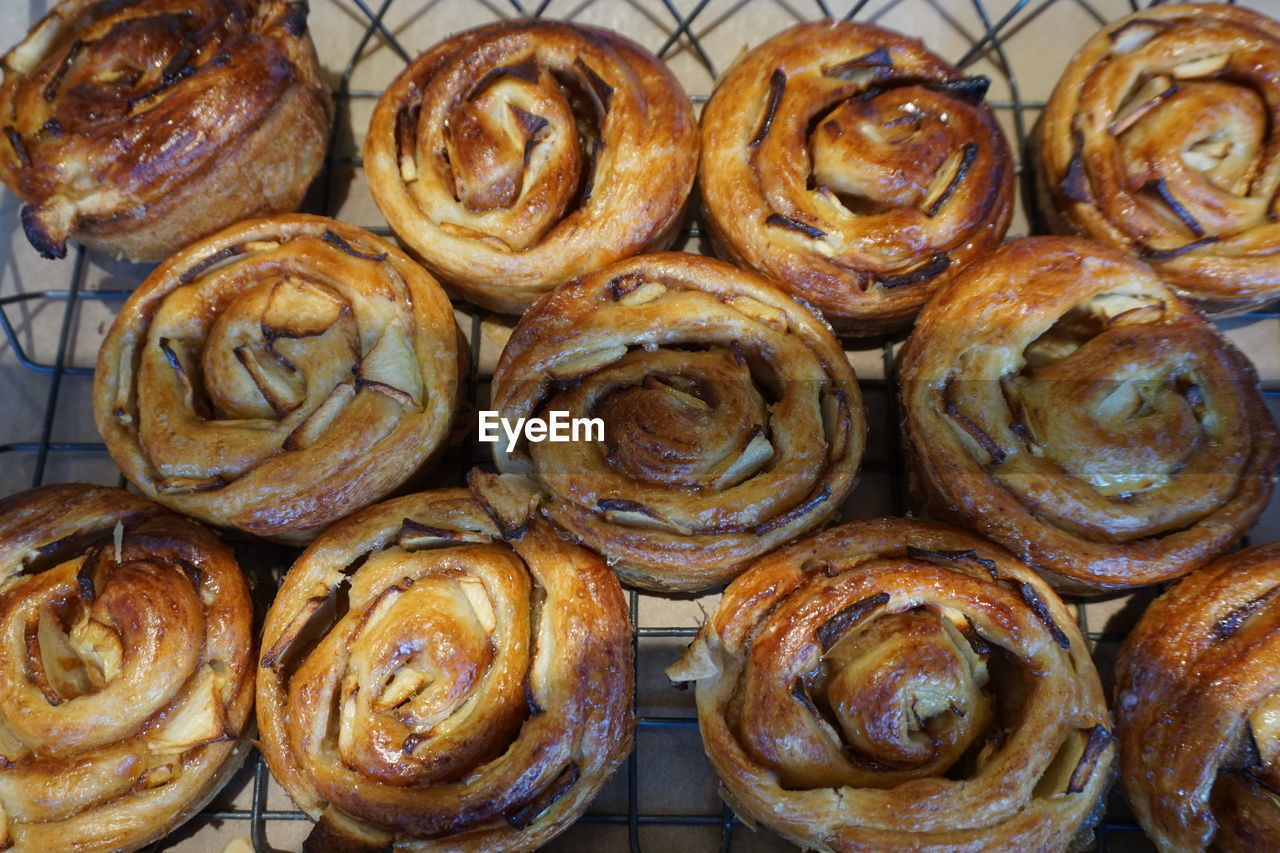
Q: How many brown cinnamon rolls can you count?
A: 11